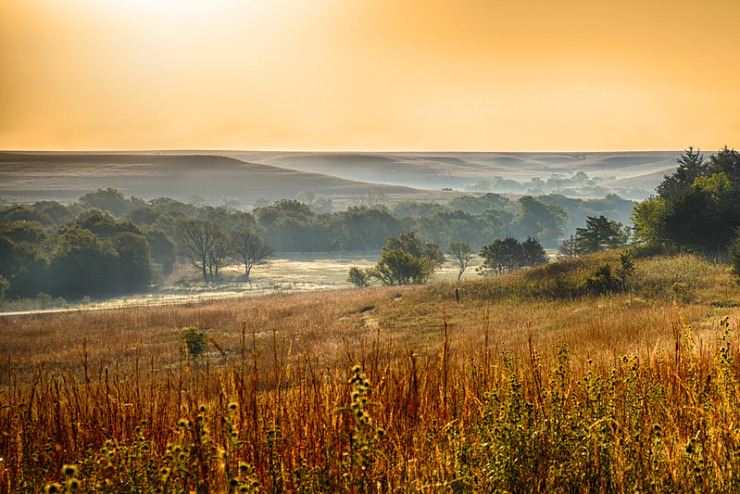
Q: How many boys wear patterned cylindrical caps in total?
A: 0